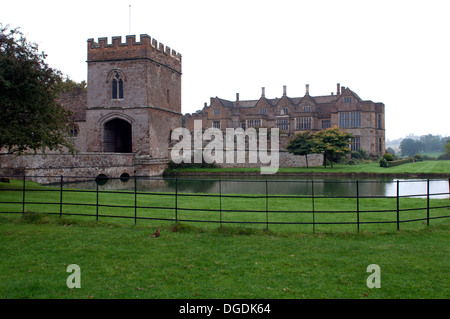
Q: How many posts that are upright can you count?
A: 11